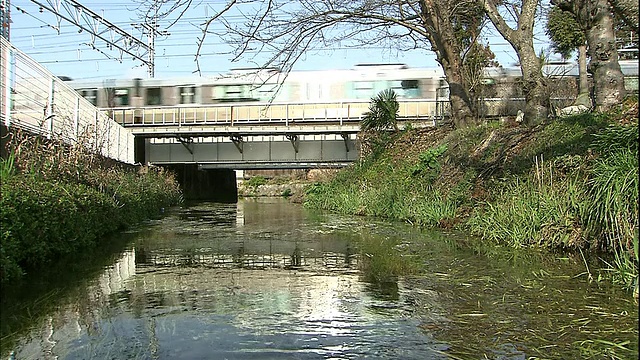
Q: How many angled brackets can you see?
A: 4